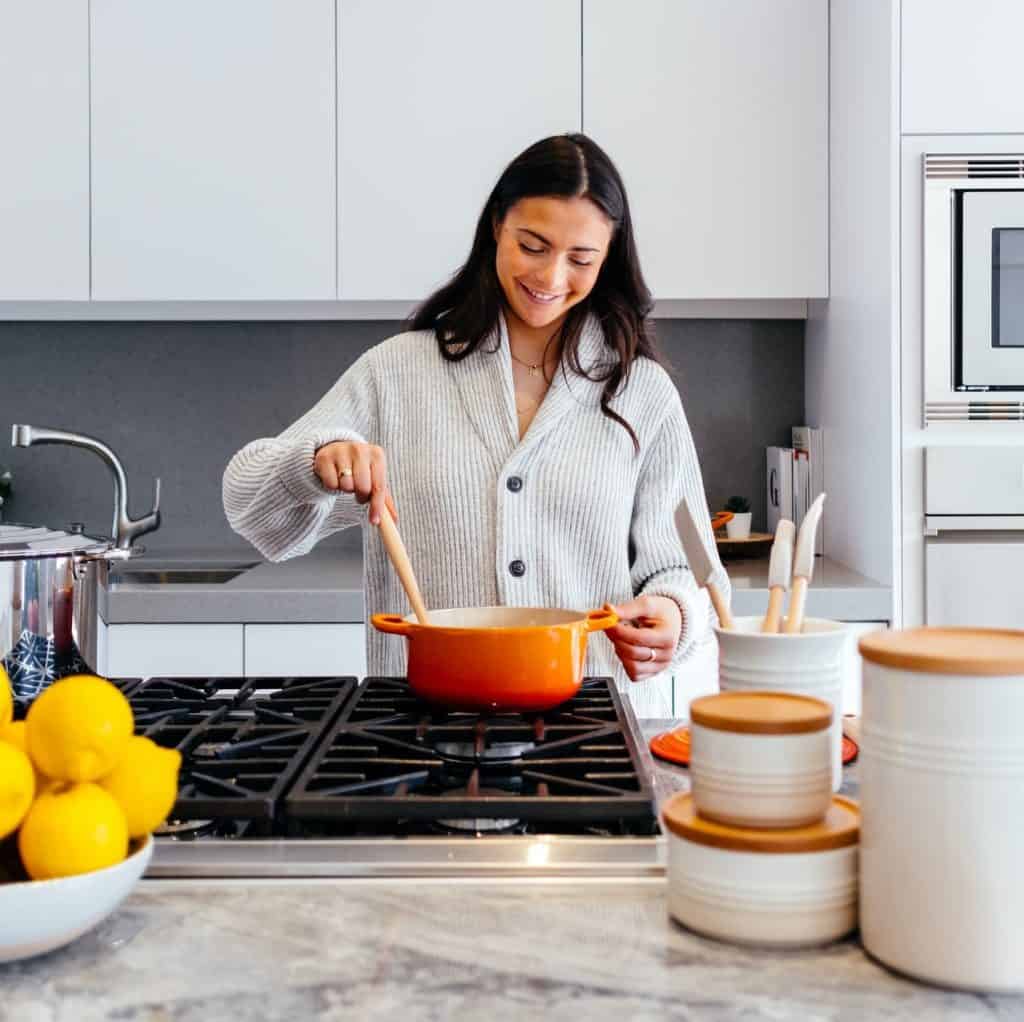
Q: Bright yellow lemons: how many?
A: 6